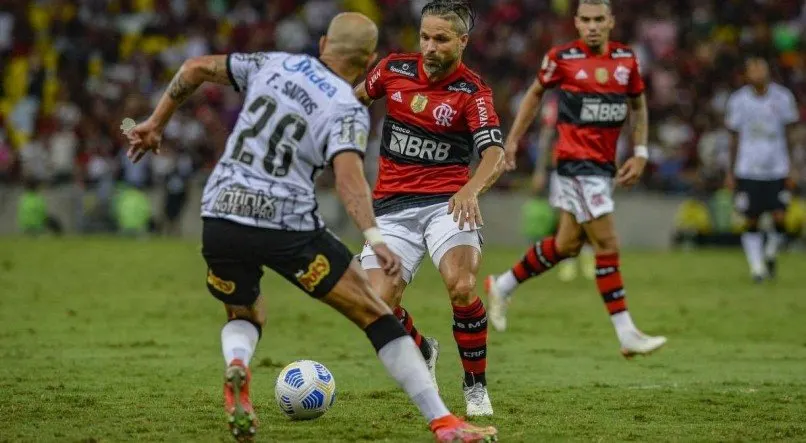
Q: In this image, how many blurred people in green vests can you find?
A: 3